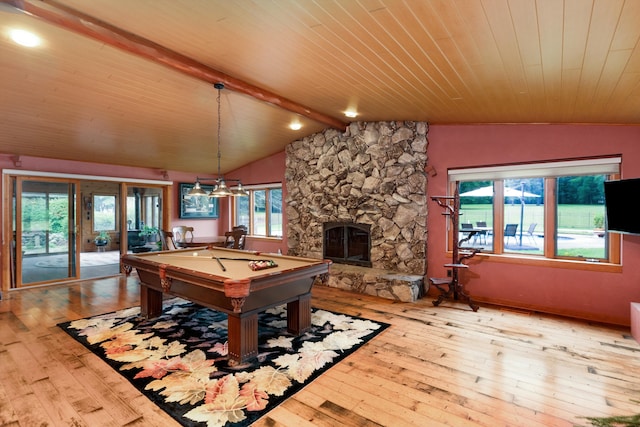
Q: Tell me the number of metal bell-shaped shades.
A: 4